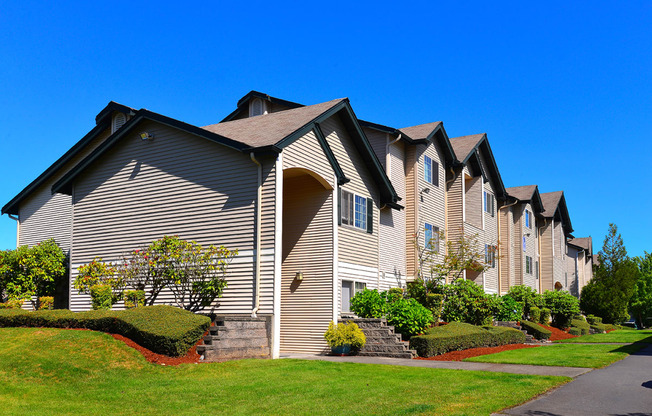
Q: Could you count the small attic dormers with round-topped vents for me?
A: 2